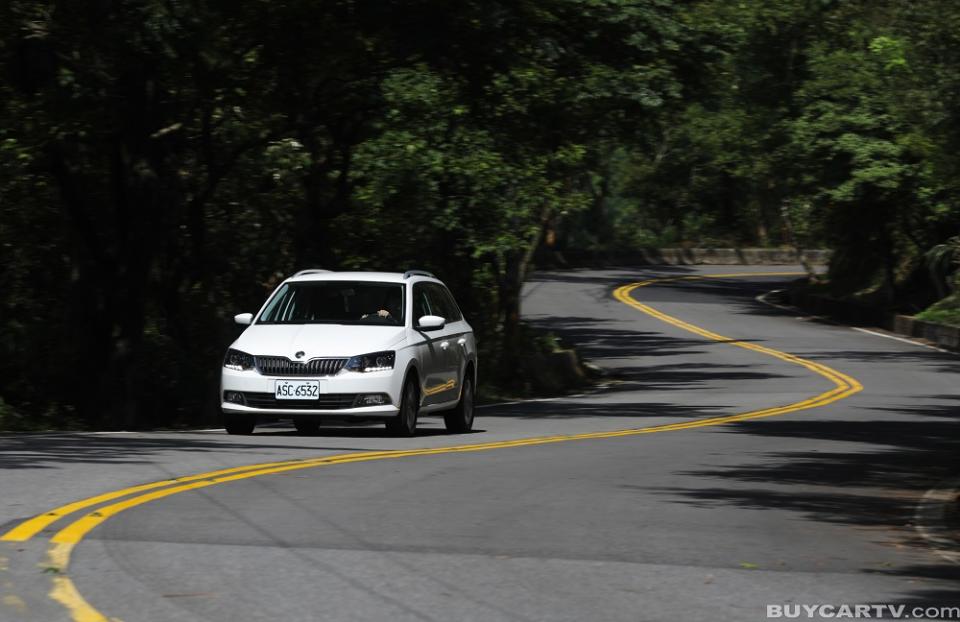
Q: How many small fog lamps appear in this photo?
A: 2